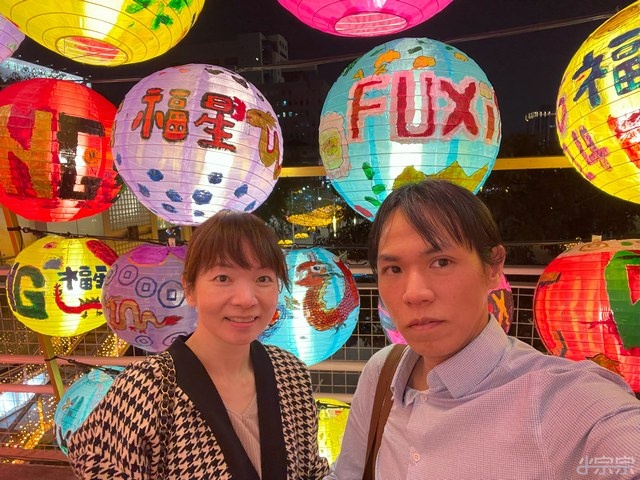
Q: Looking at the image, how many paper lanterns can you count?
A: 14